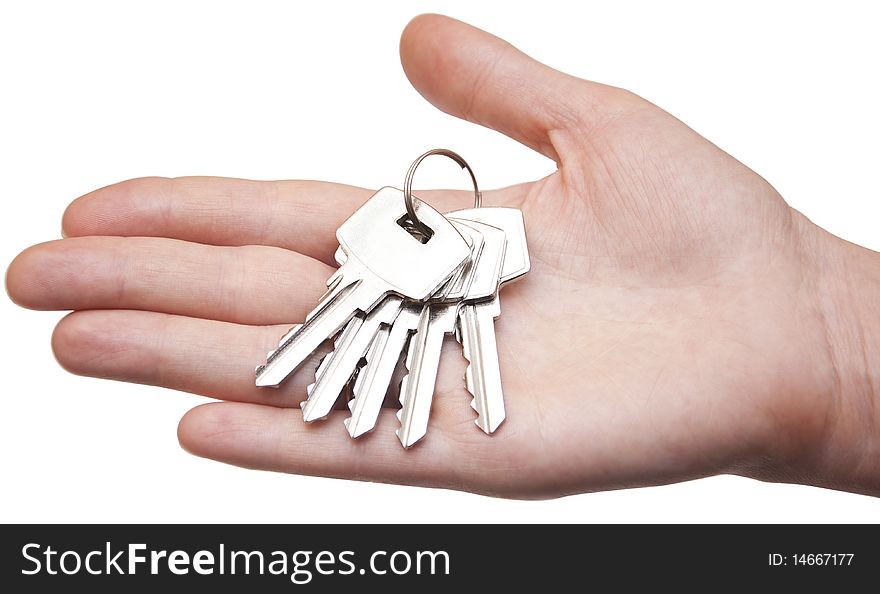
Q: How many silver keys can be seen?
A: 5